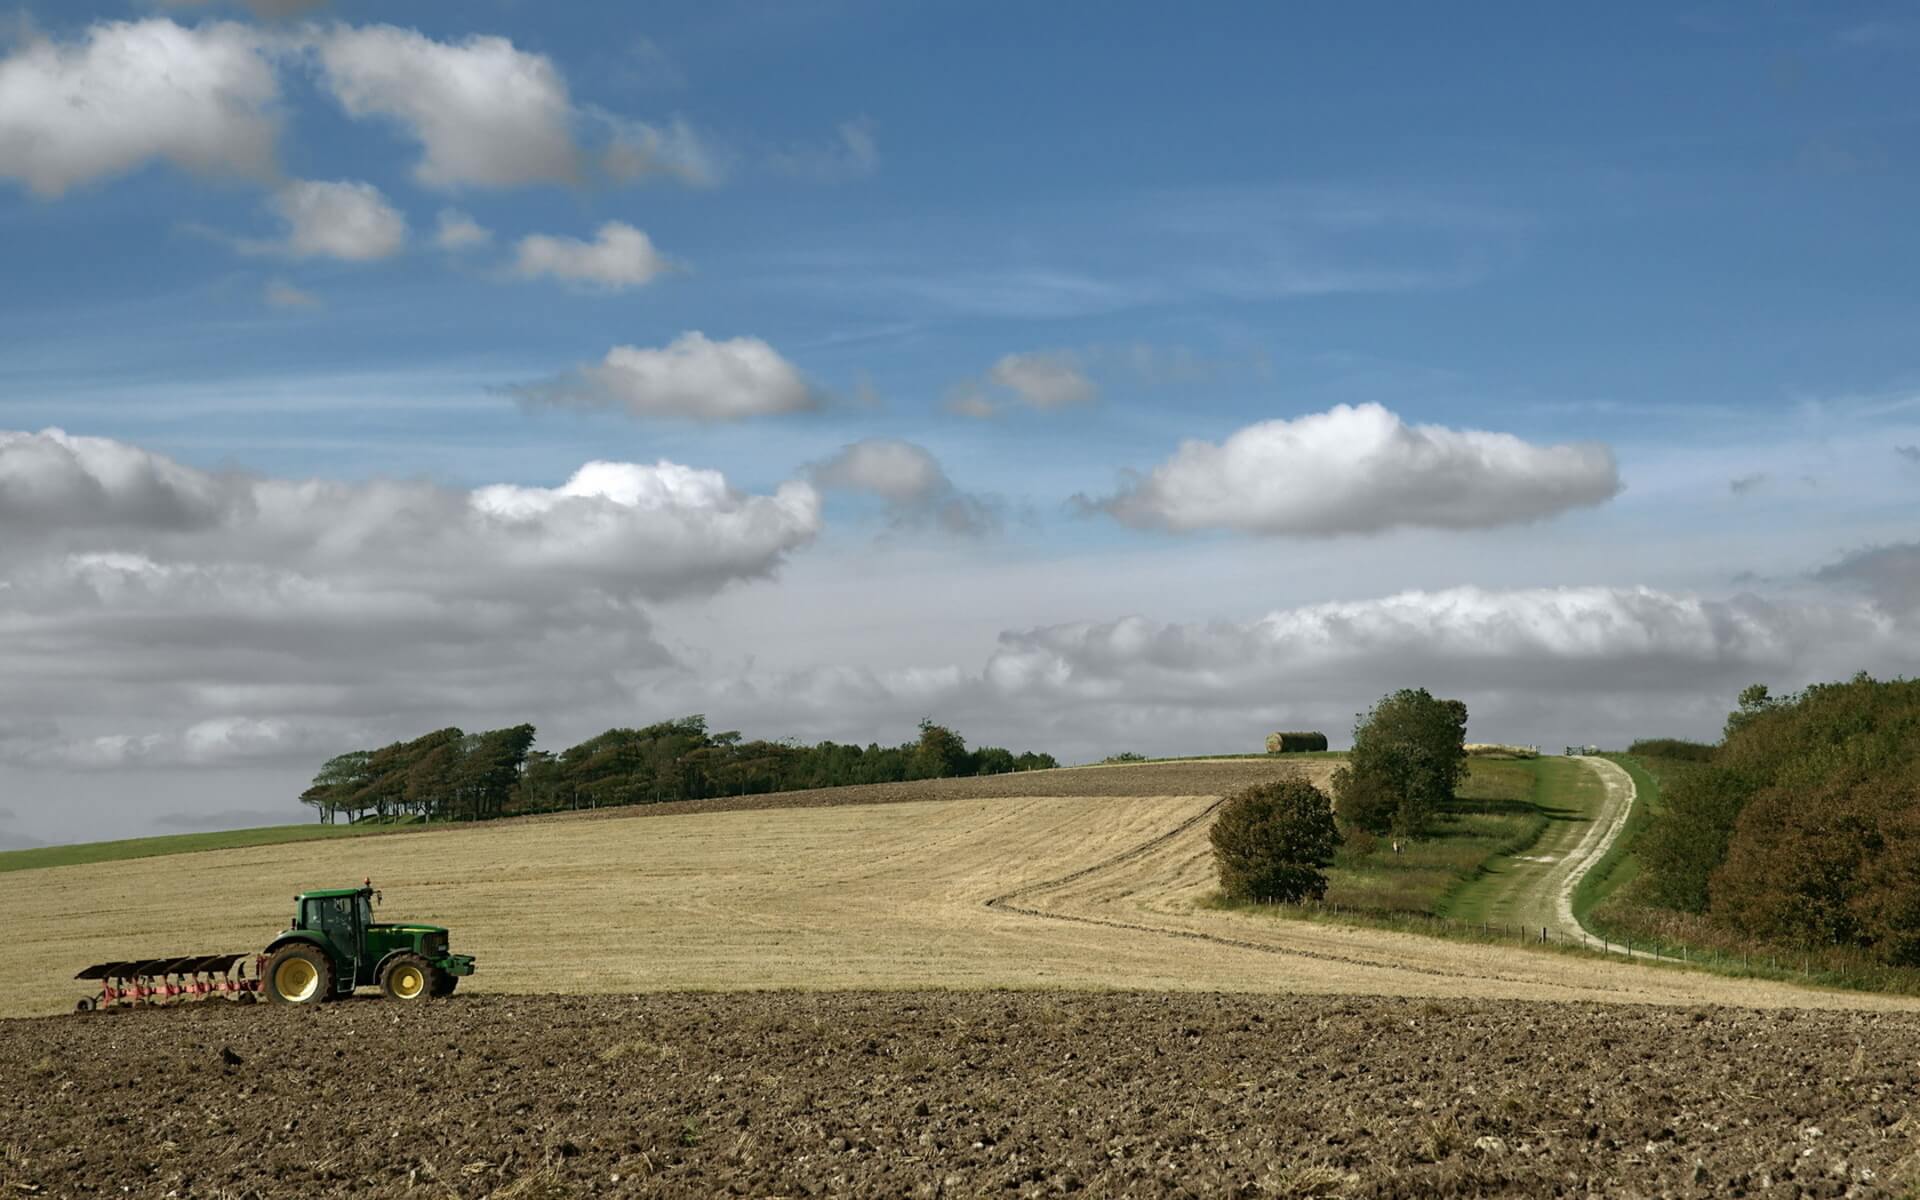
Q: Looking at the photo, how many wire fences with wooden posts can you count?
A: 1